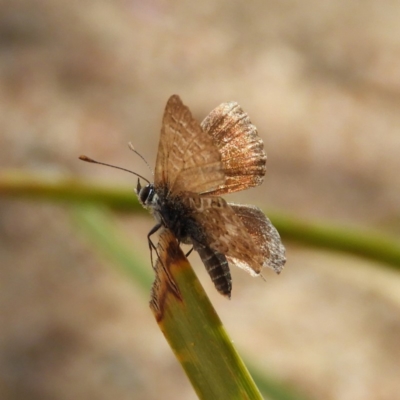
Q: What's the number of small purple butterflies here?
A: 0